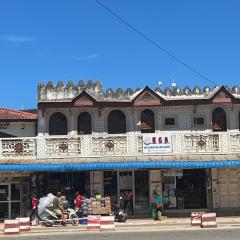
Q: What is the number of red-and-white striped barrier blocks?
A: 6